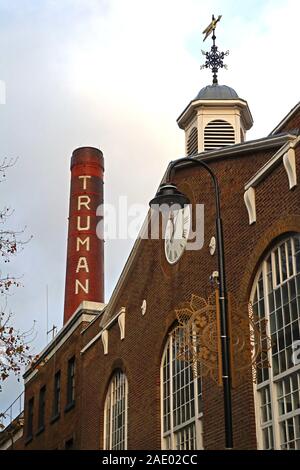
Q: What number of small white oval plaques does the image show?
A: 2